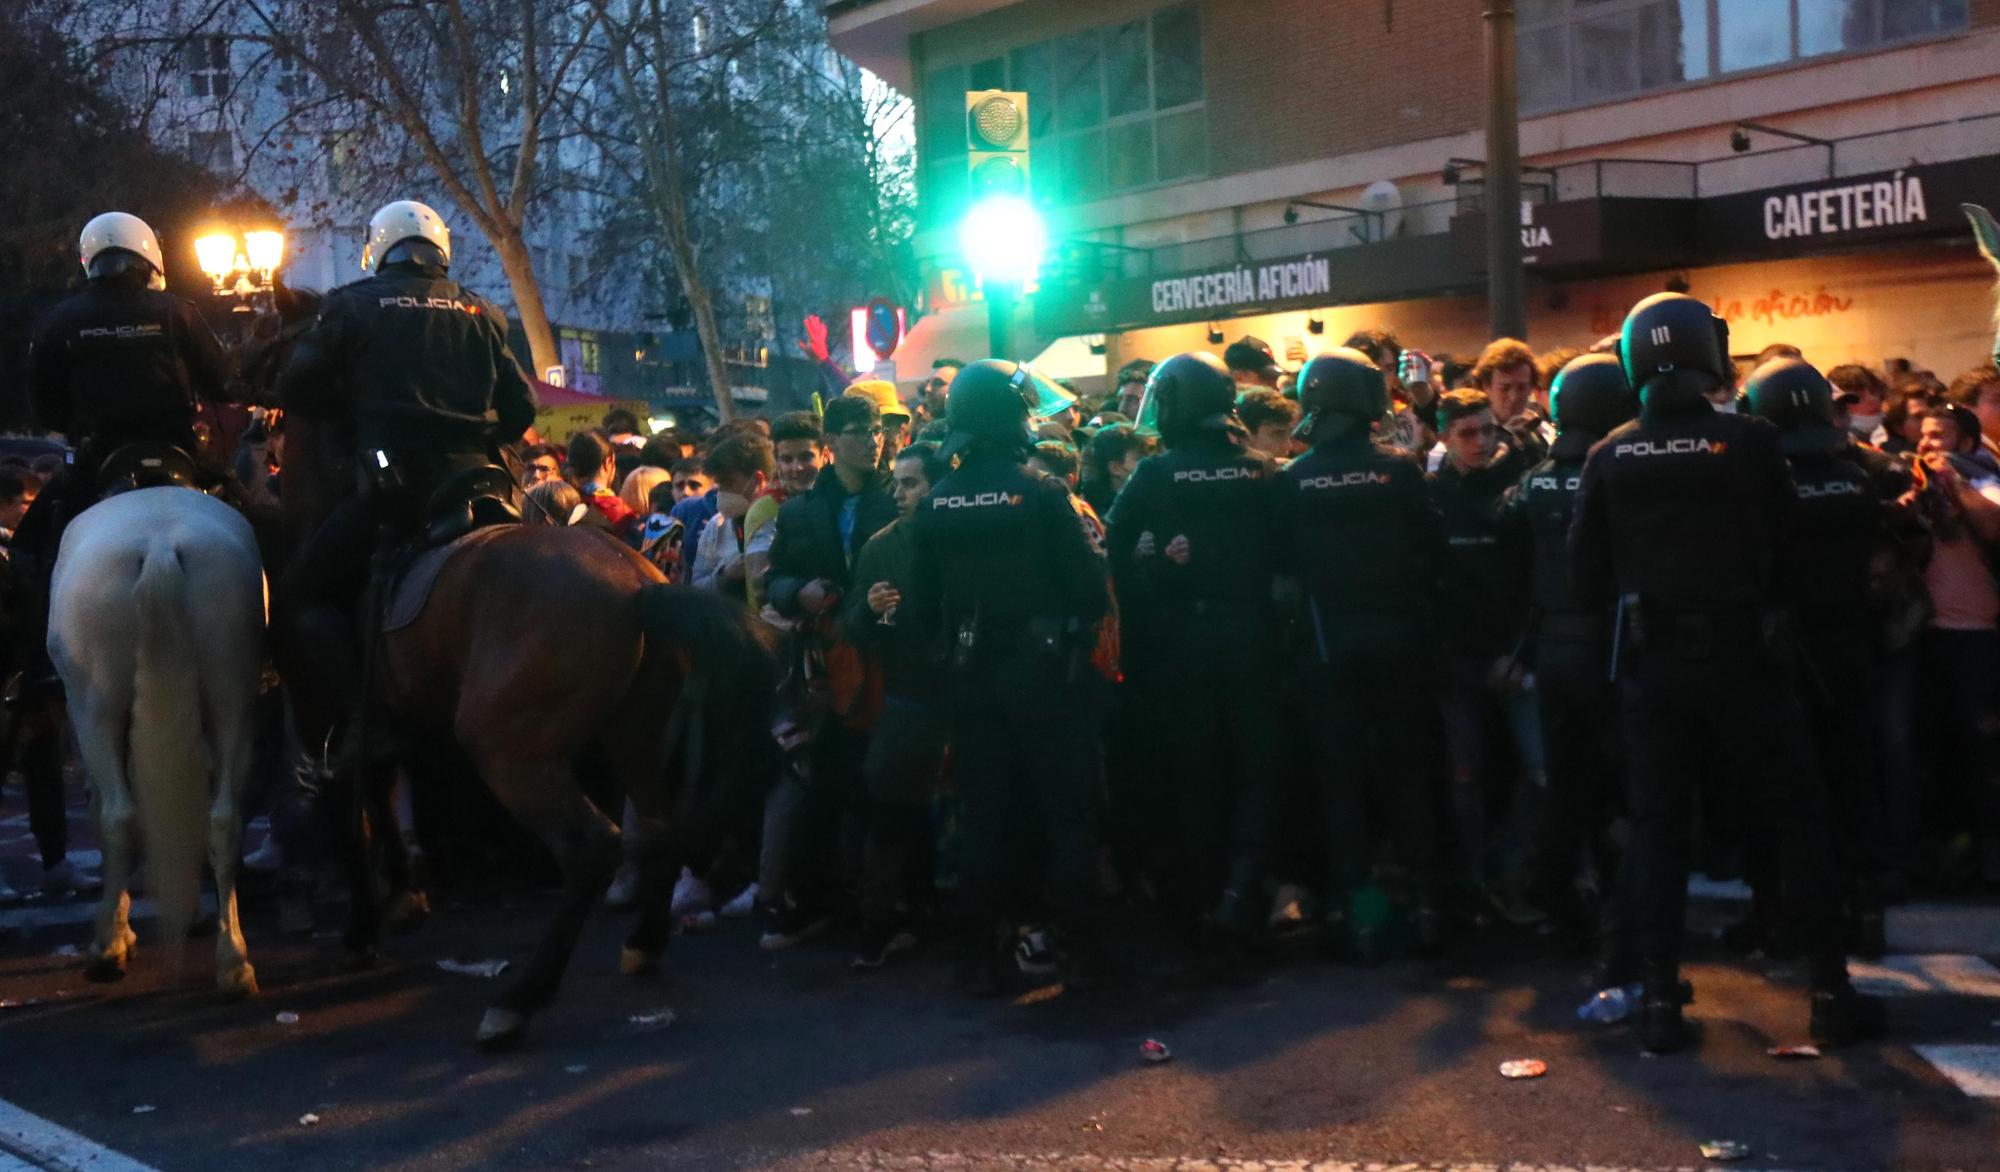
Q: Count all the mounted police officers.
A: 2